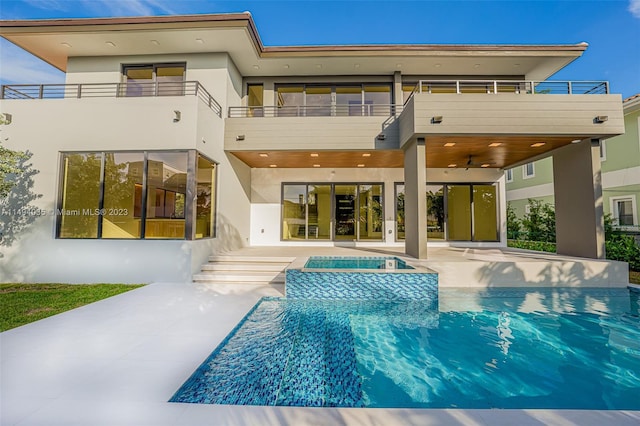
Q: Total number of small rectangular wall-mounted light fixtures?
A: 6